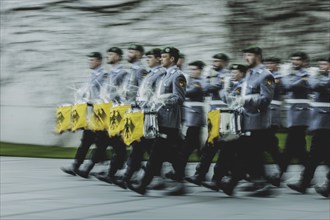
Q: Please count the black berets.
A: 13